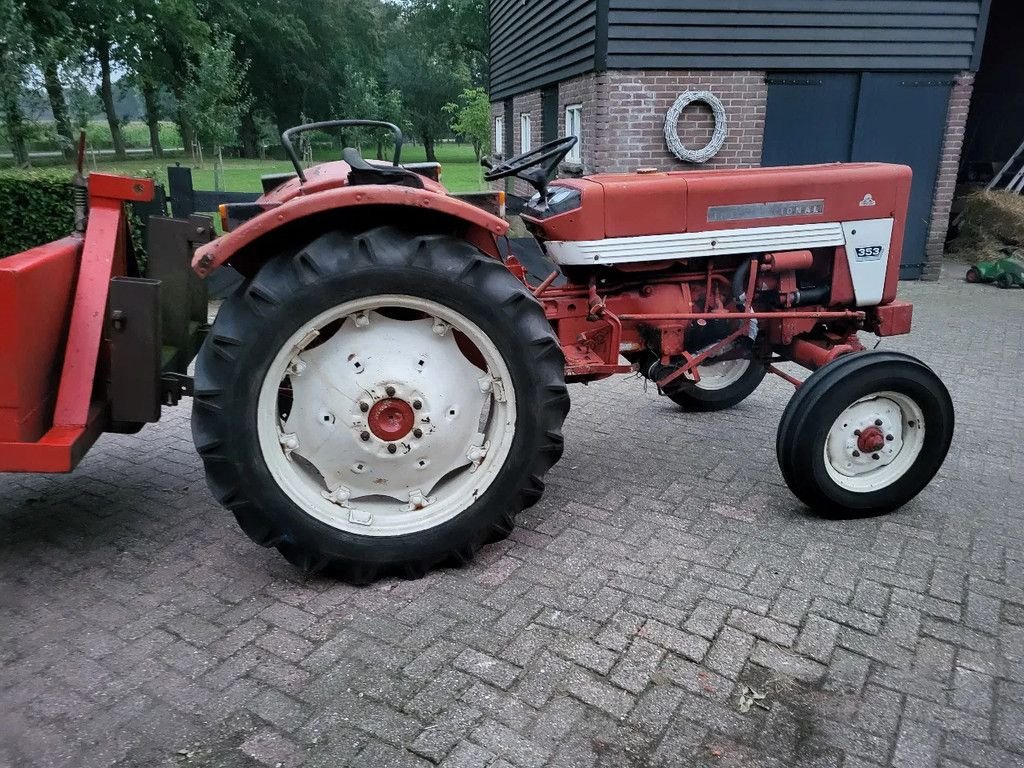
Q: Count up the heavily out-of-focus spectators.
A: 0